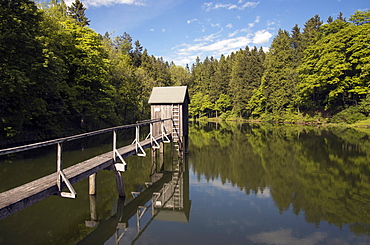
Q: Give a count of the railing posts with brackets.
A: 5